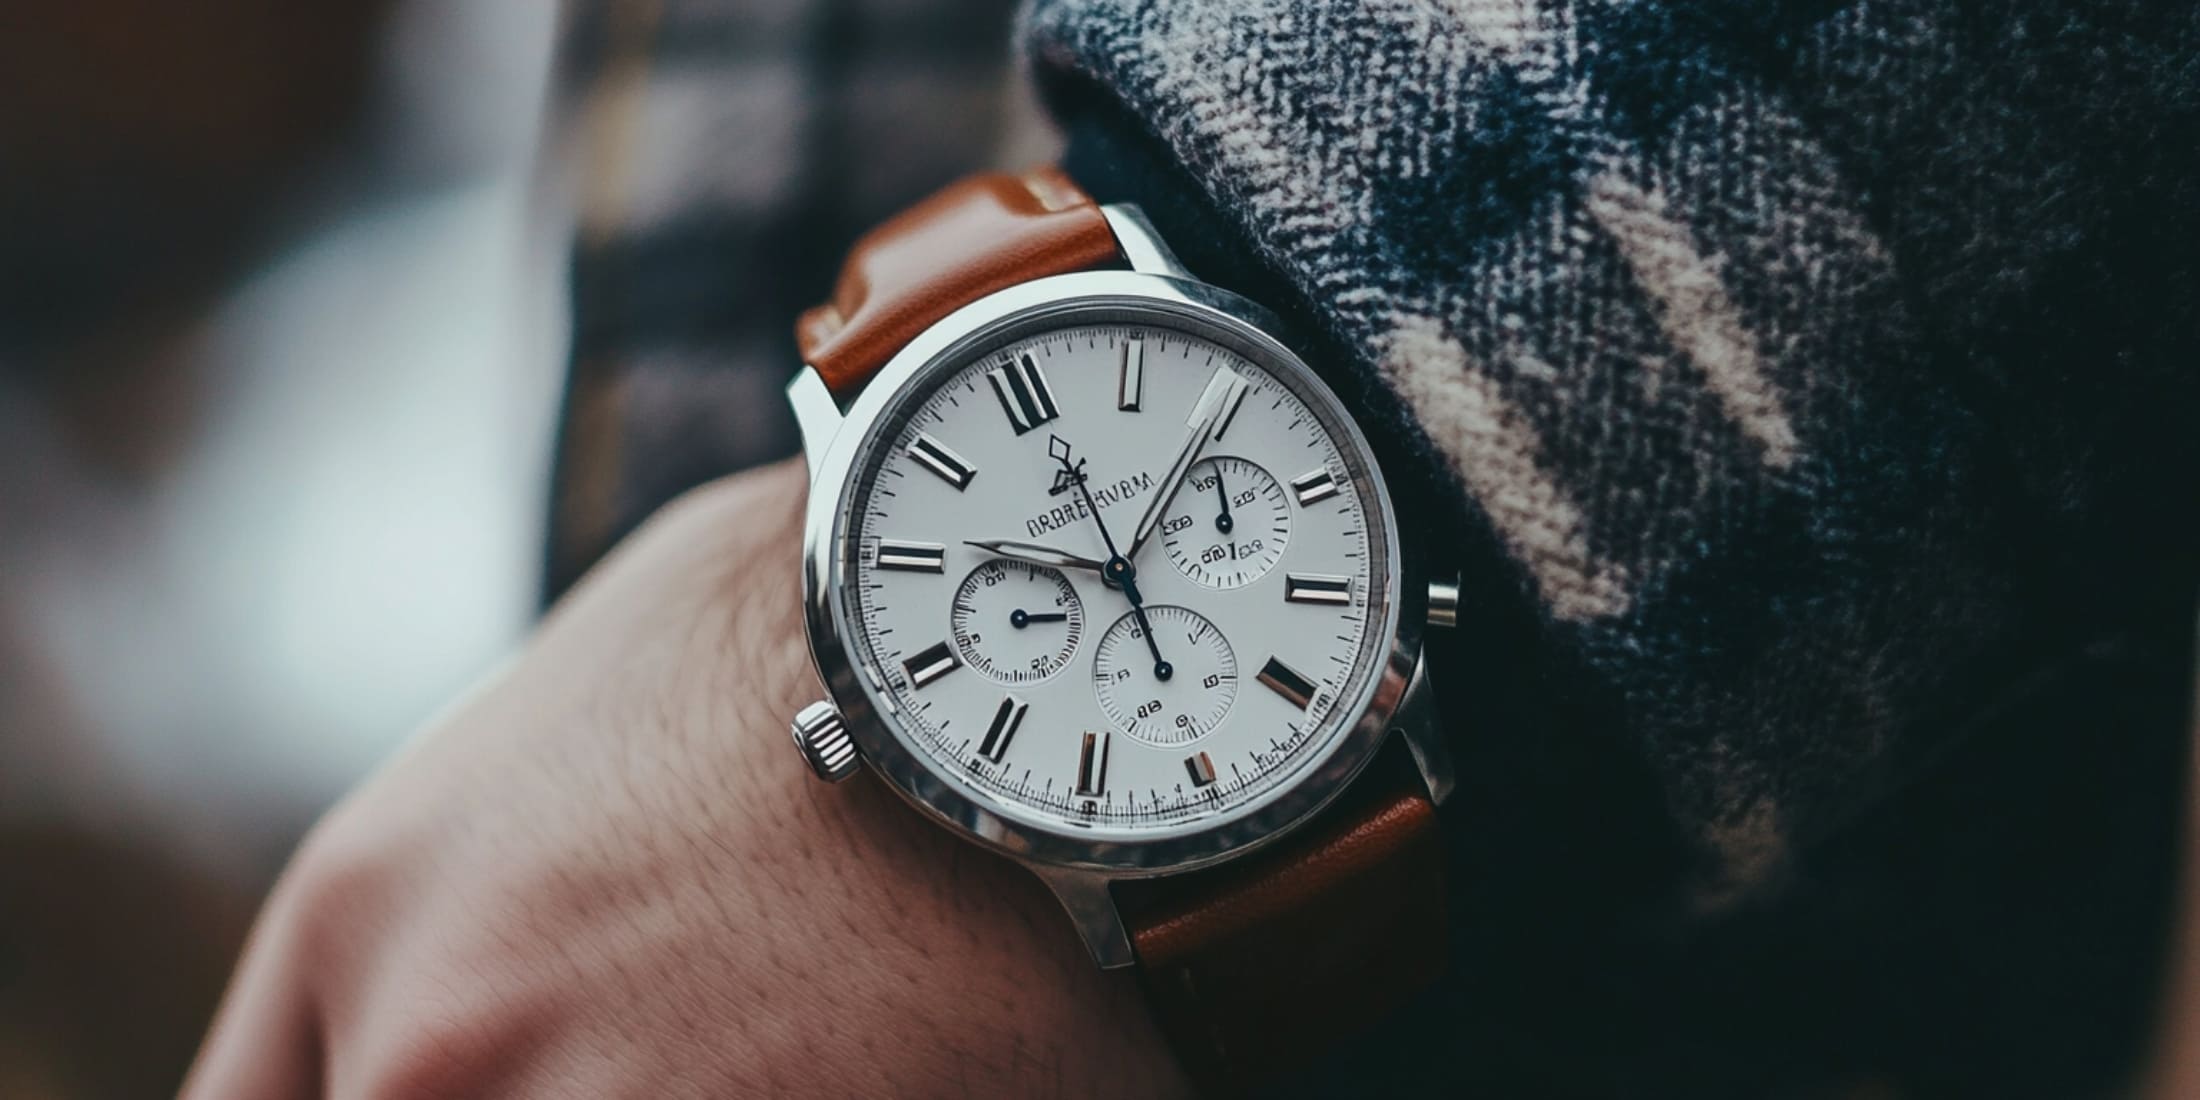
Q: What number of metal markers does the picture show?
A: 12